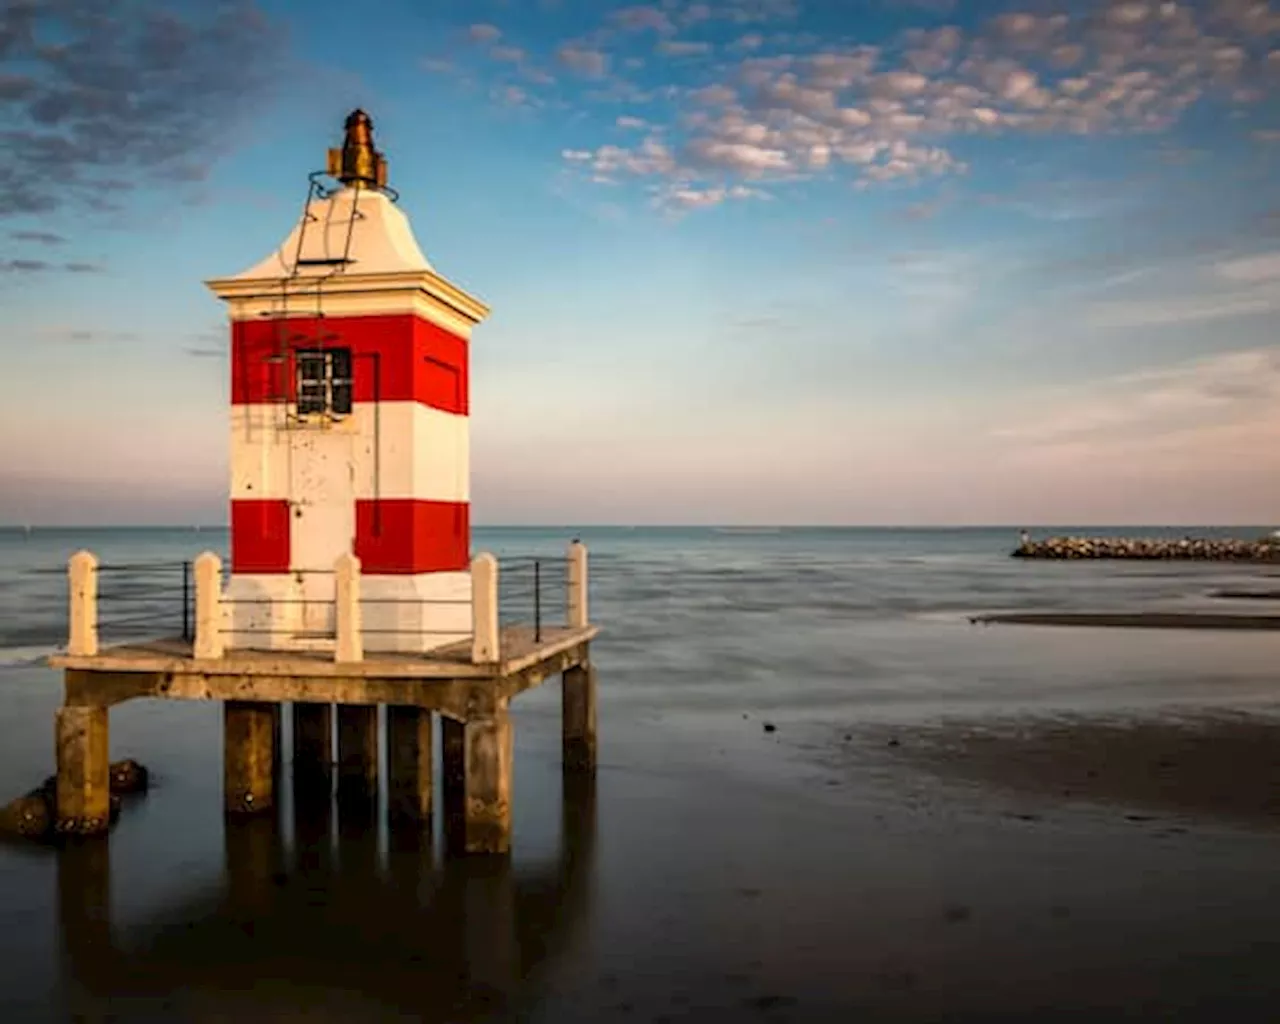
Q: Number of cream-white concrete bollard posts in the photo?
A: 5